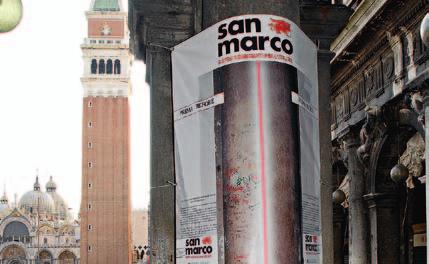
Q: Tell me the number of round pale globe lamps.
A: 4